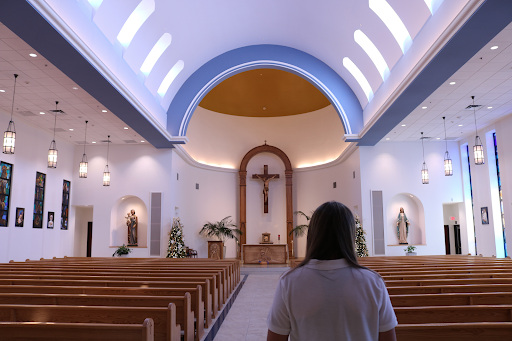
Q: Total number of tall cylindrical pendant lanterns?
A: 7